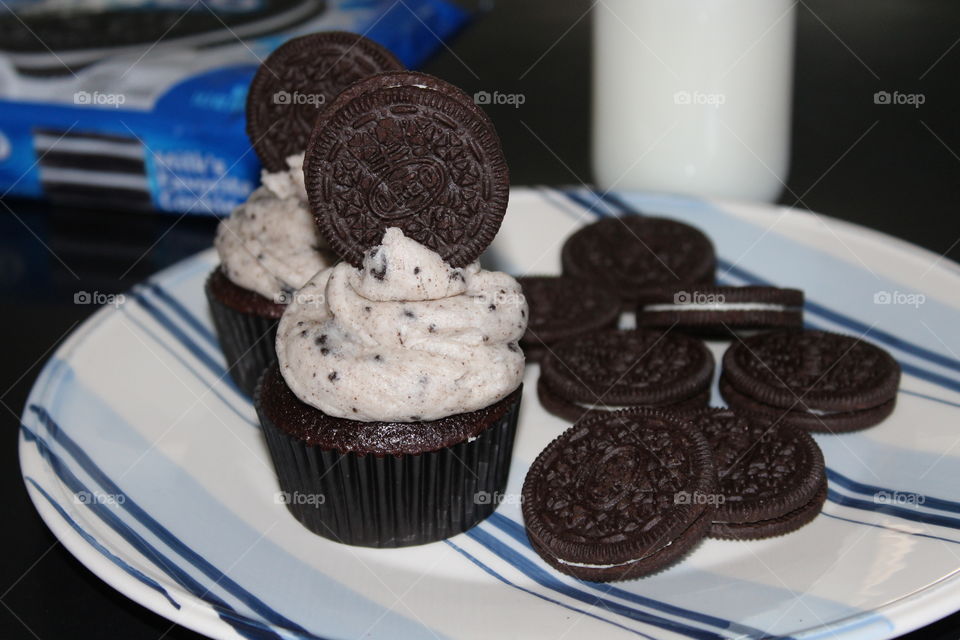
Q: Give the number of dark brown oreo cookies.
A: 9